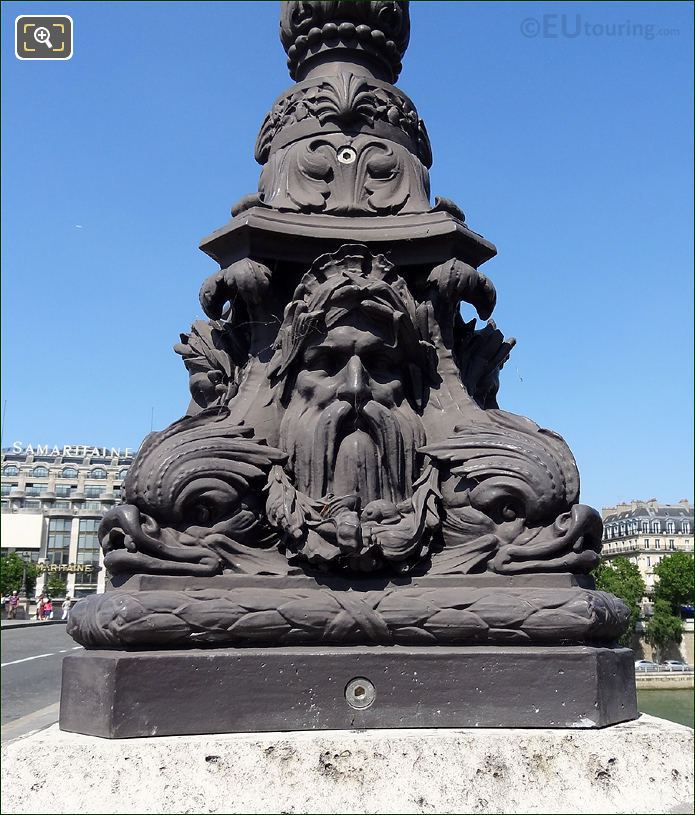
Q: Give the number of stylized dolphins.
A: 2